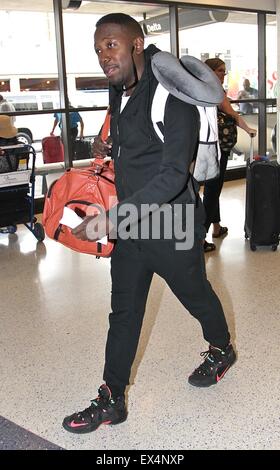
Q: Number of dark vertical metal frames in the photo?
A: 3